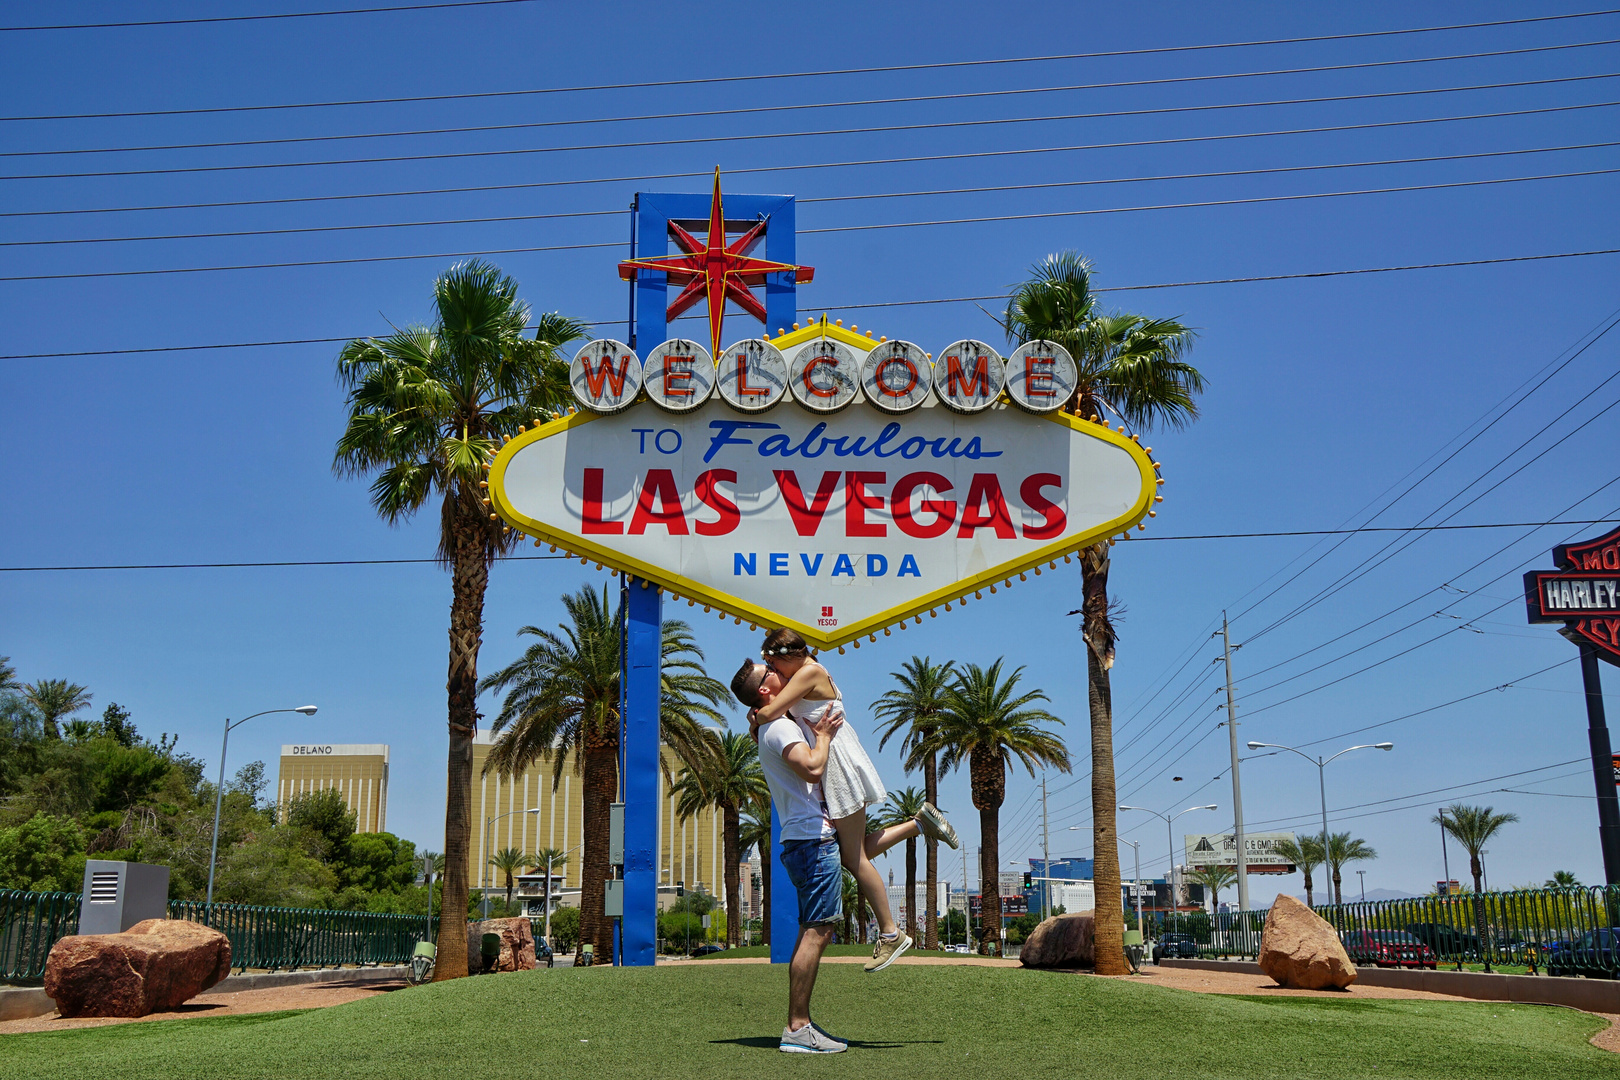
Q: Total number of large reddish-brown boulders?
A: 4